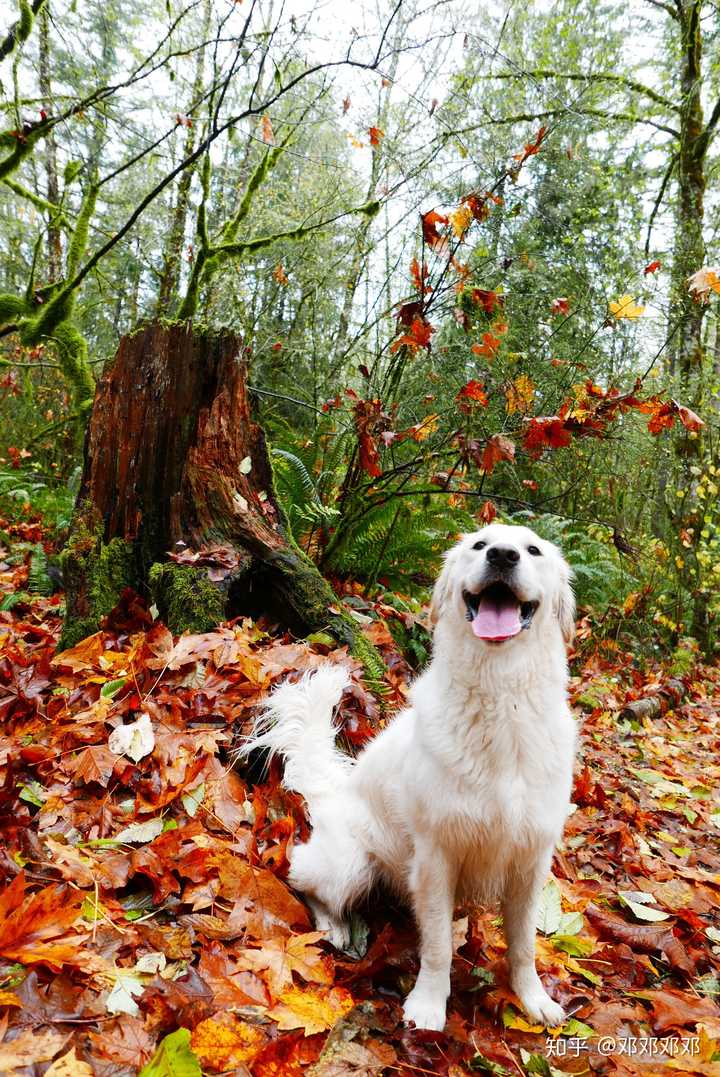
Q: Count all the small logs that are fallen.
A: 1